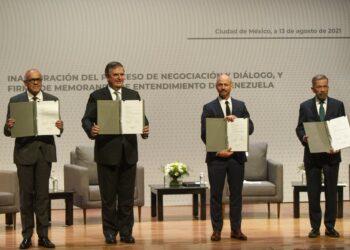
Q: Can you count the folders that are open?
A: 4